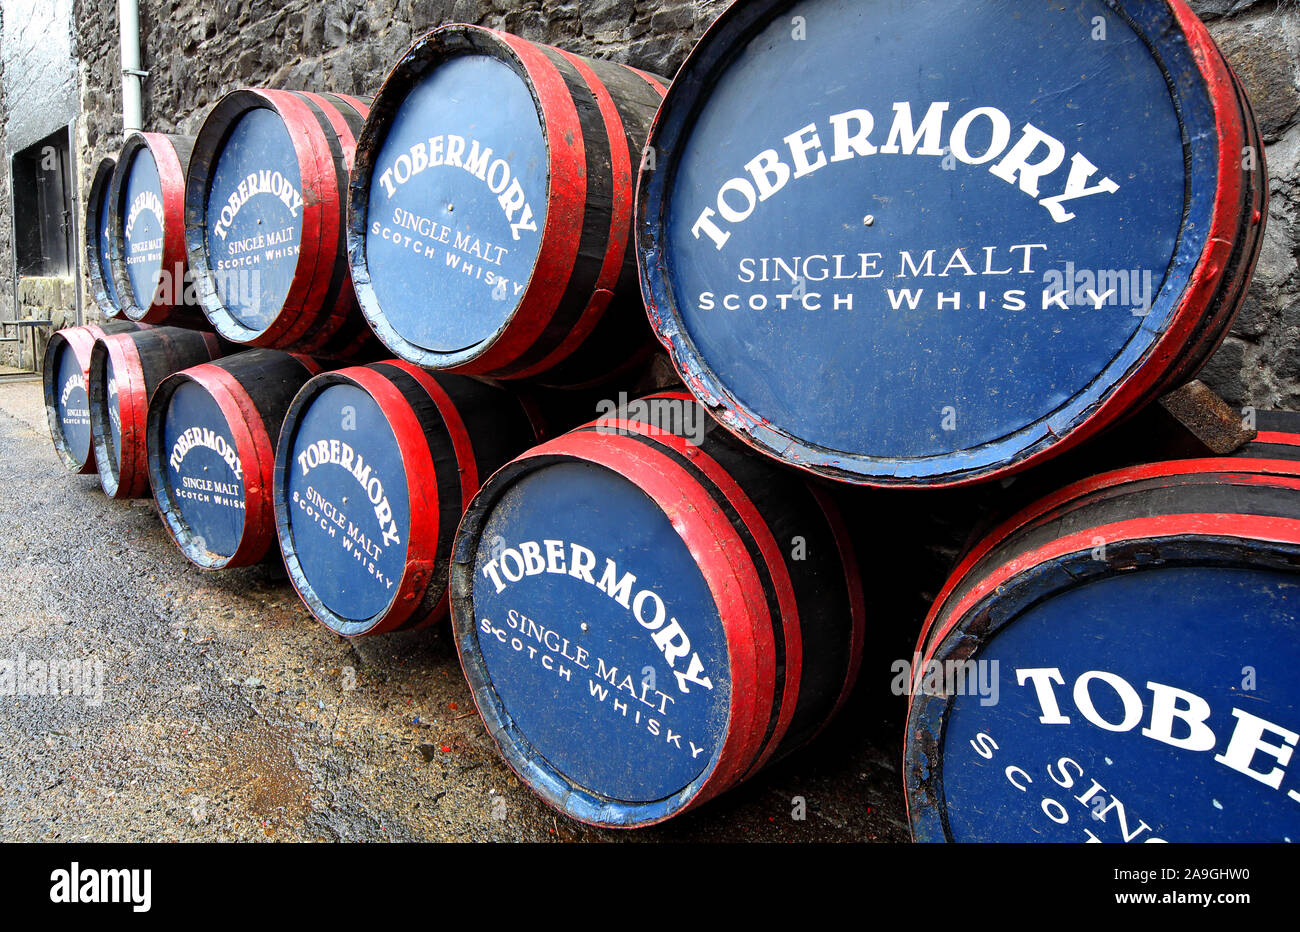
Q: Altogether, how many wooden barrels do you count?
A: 11